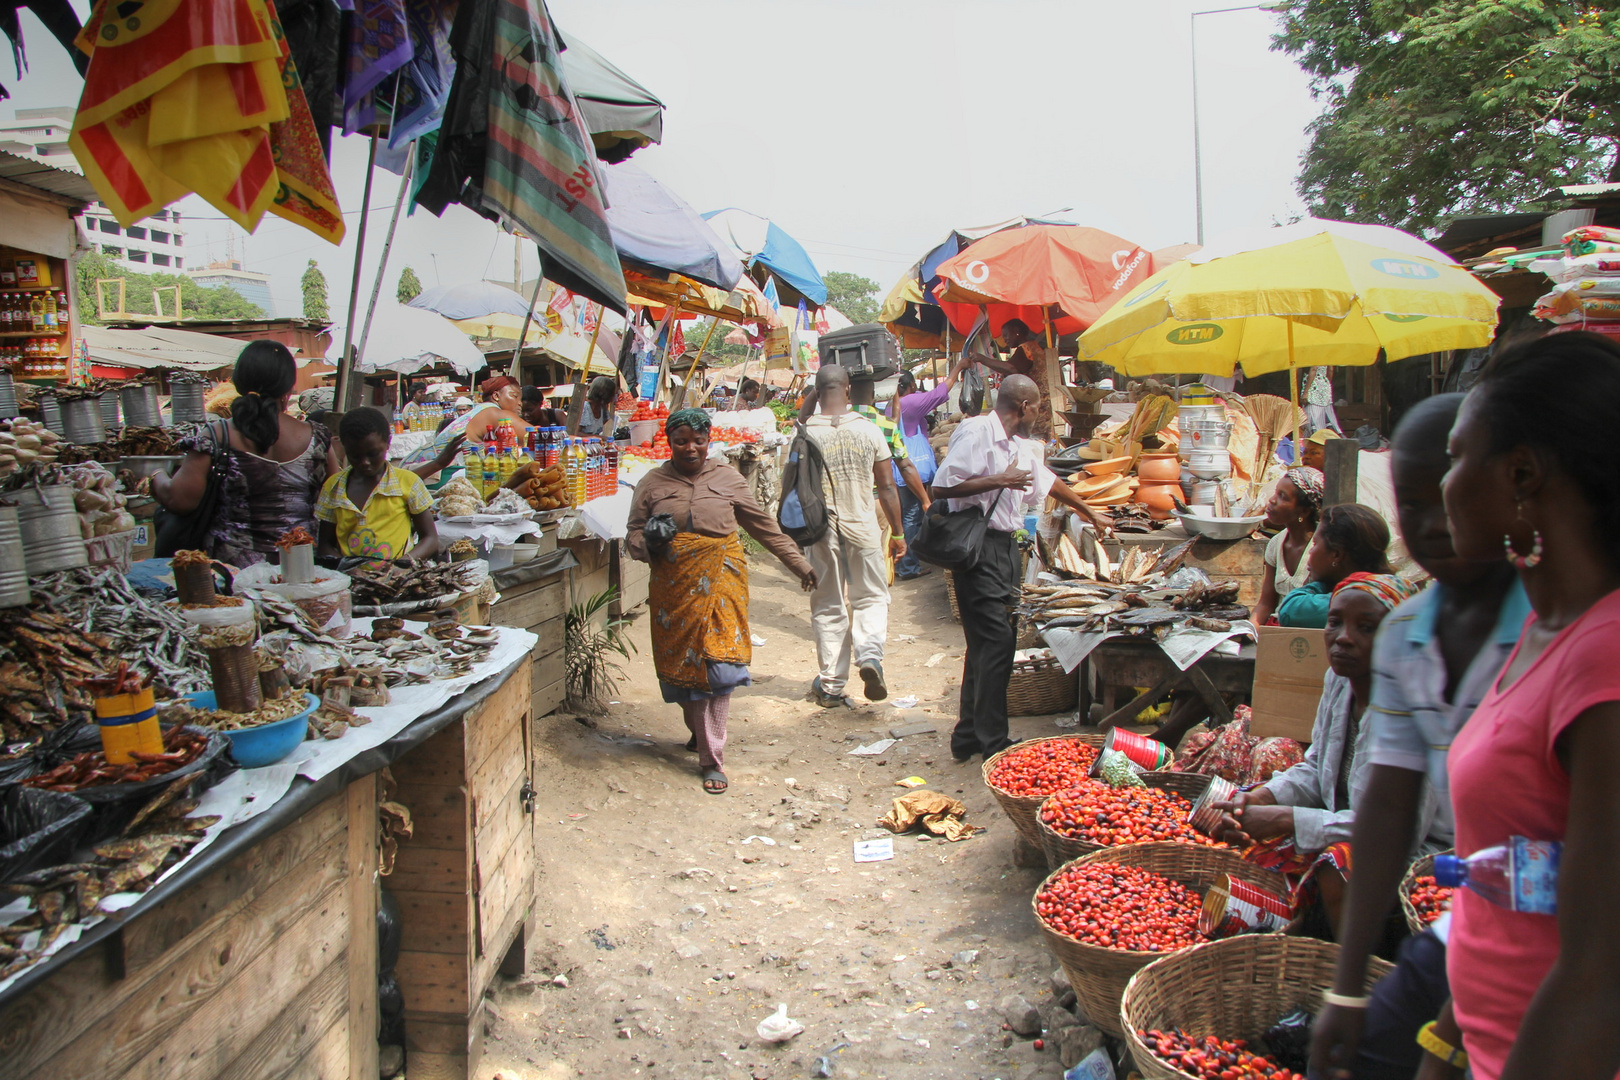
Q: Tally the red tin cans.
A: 2